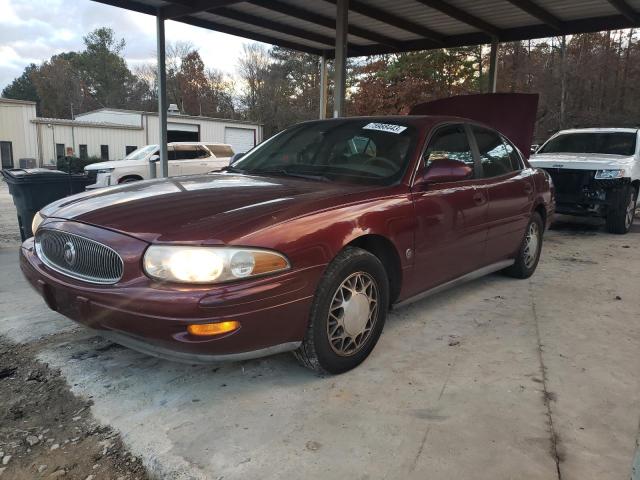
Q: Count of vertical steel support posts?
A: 4